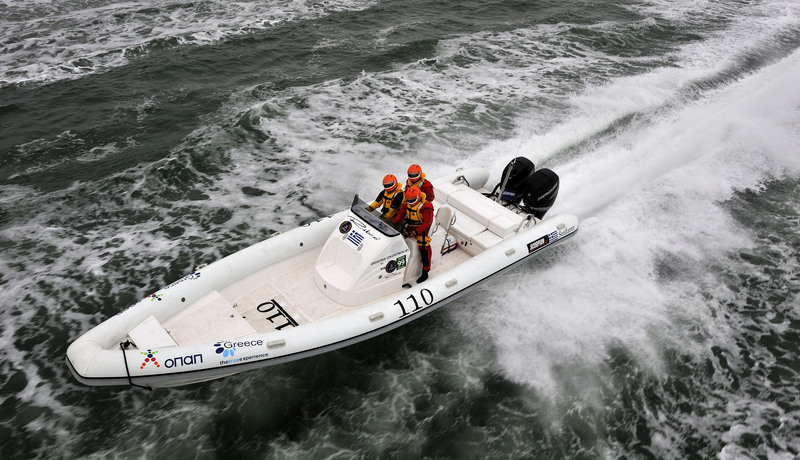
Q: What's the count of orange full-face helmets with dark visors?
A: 3